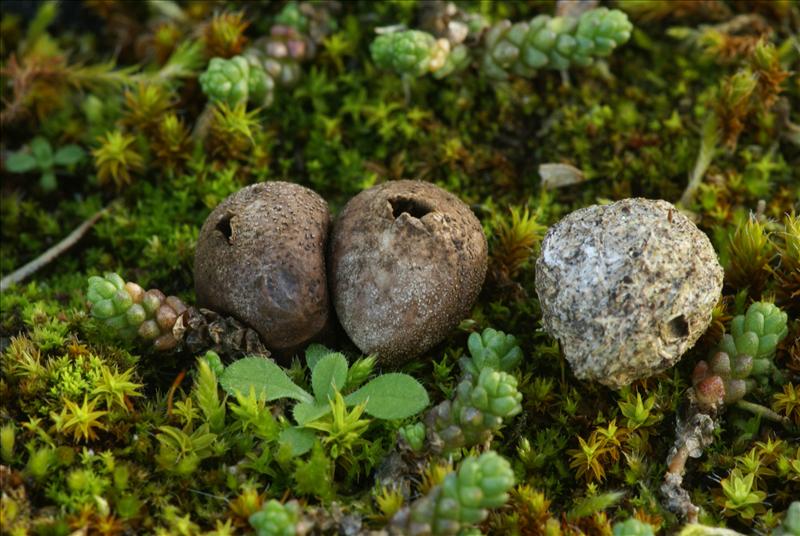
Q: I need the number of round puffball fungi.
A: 3